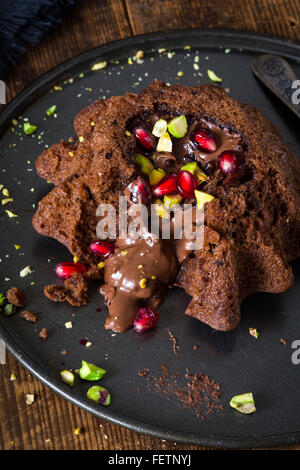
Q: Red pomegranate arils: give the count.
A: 9